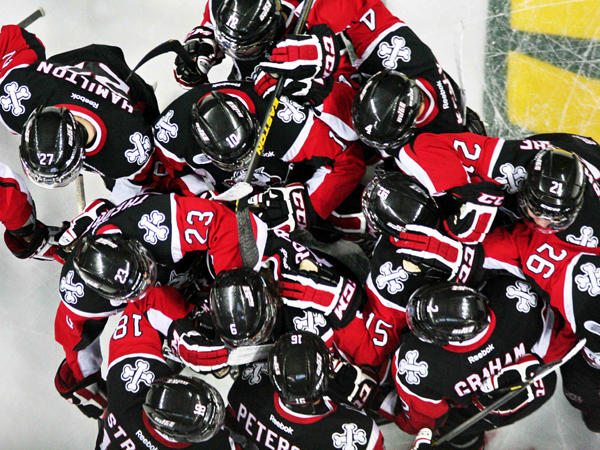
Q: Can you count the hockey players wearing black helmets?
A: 11